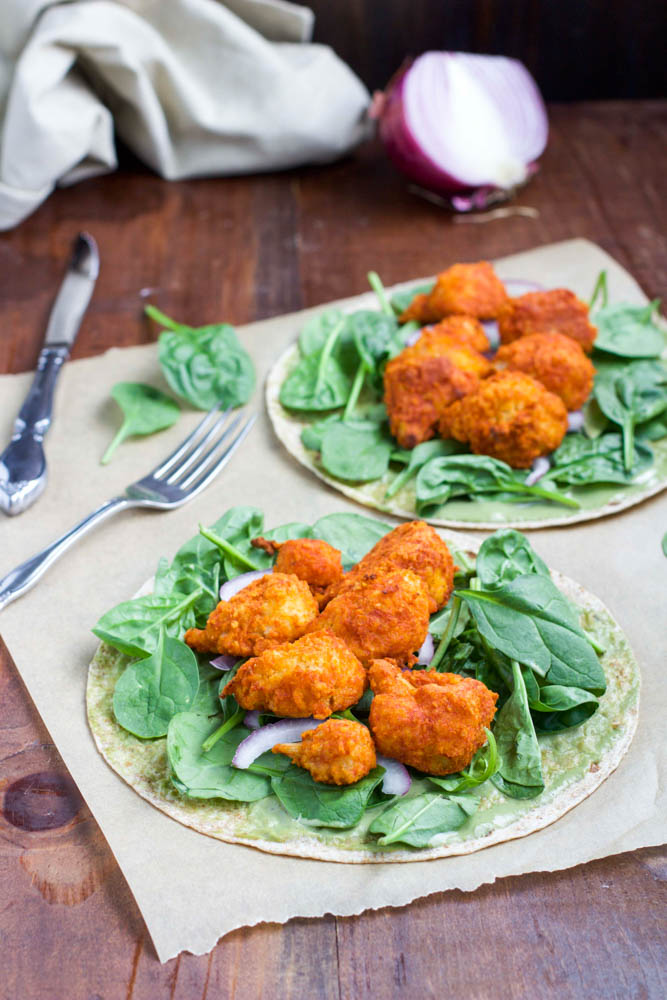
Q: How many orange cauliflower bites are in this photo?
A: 13